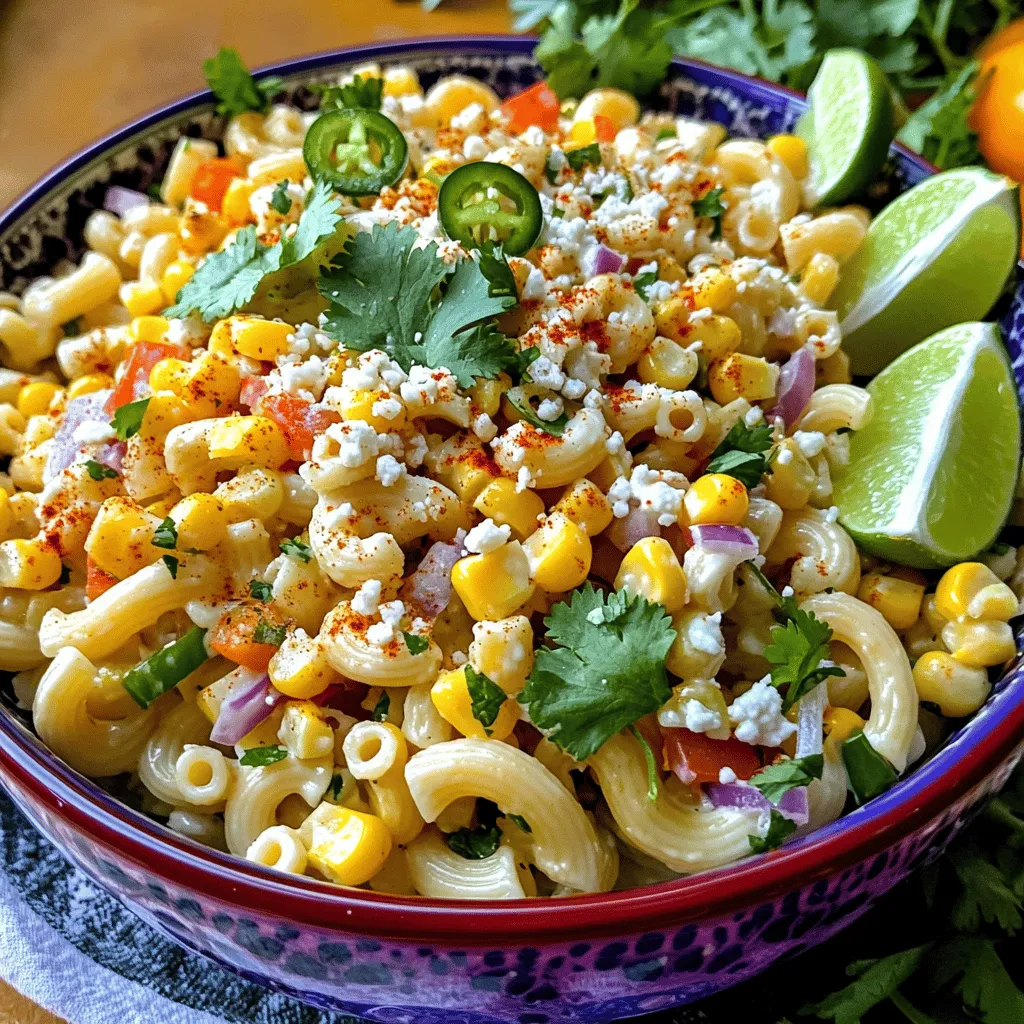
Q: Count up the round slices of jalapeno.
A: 2